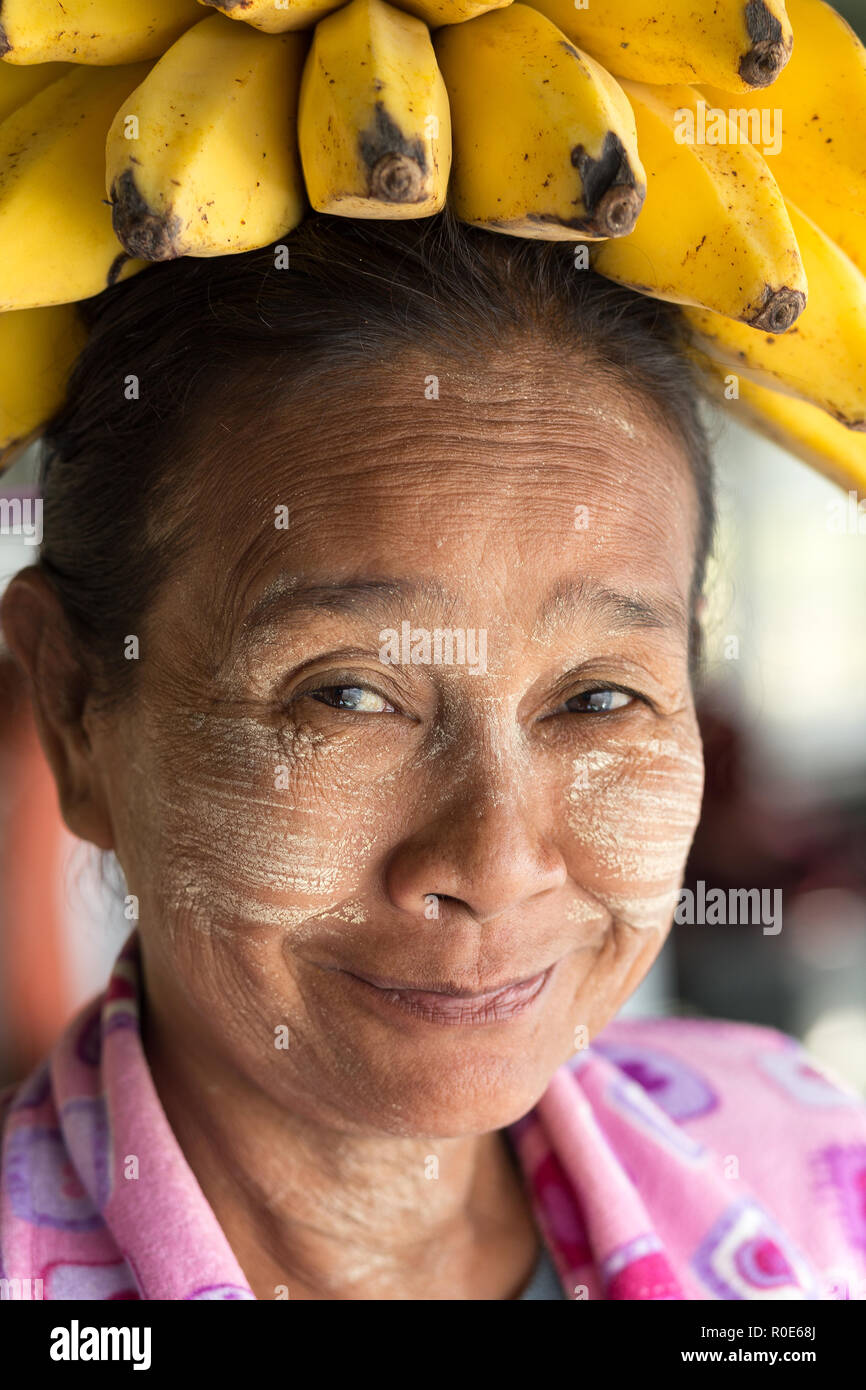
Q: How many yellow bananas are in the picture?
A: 14